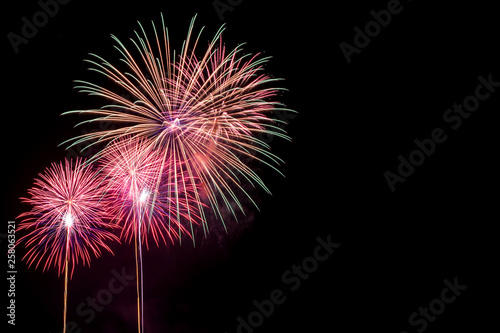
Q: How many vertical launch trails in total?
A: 3